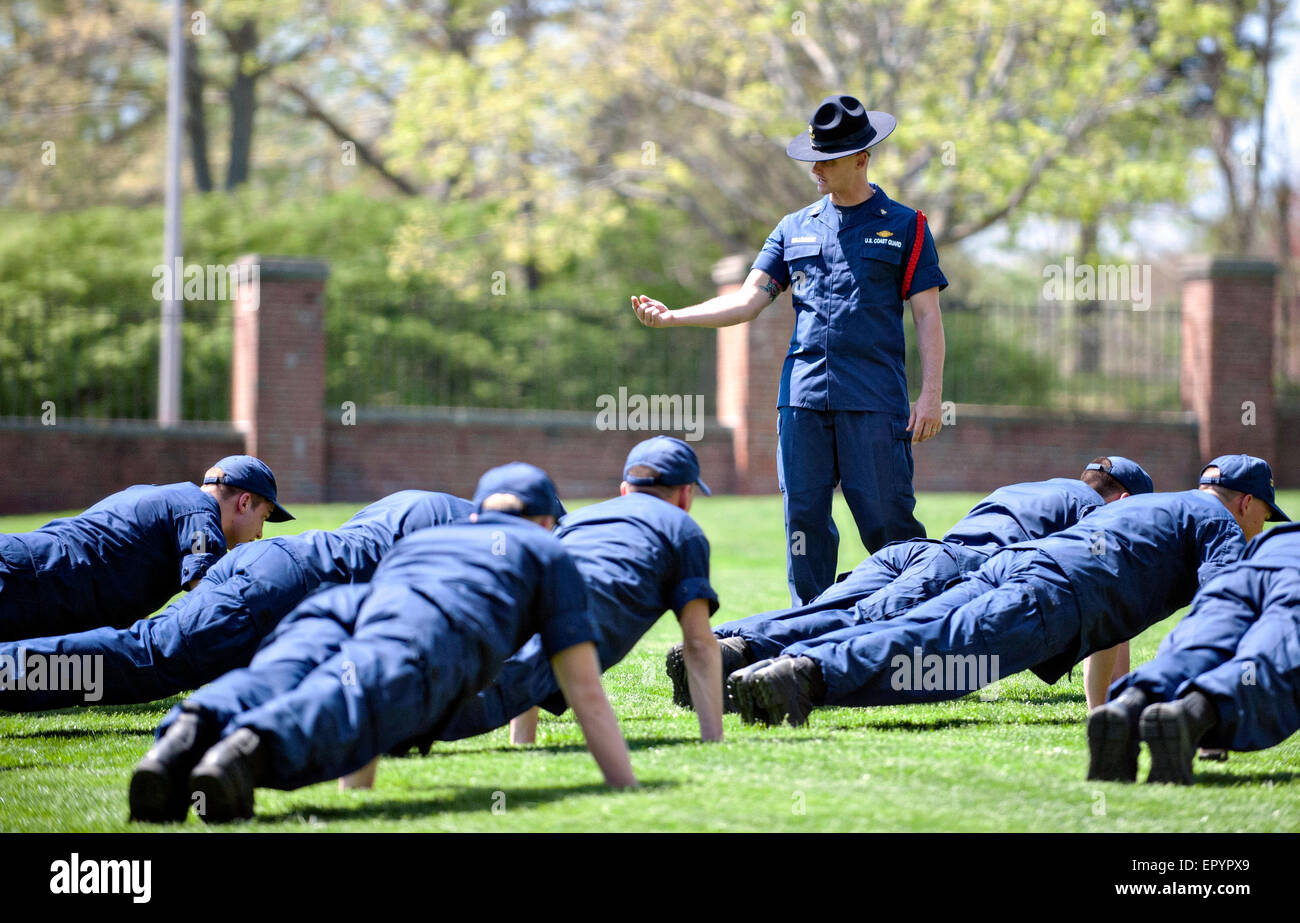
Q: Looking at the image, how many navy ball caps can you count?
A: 5